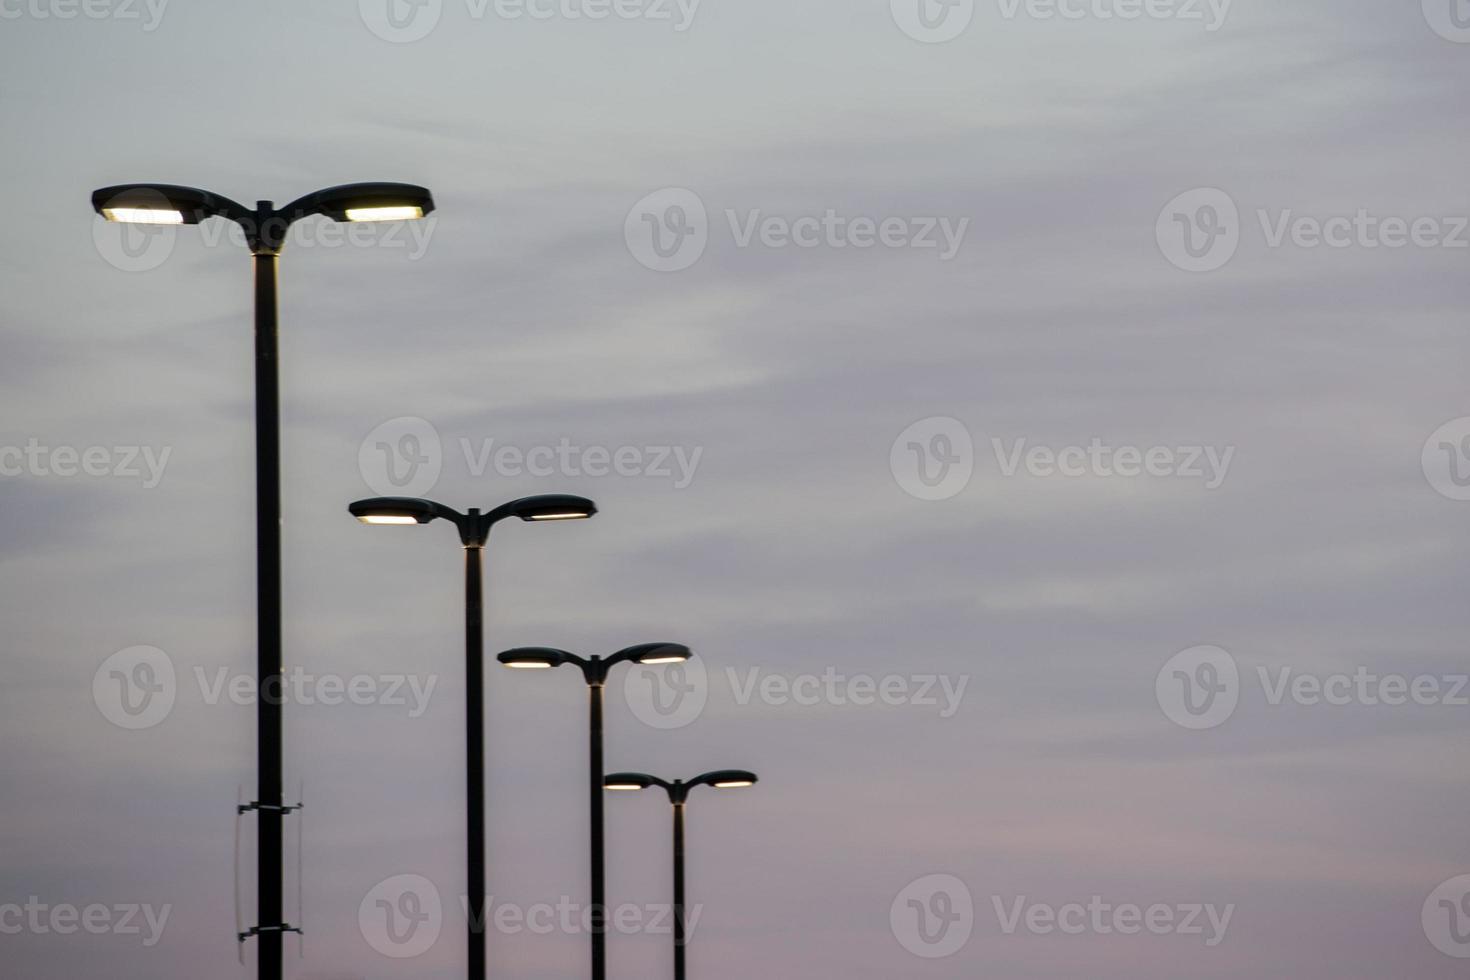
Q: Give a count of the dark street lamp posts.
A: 4